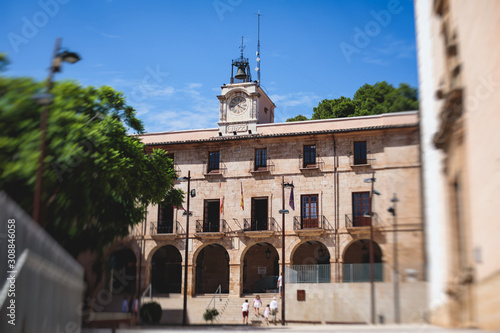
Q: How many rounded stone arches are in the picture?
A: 6